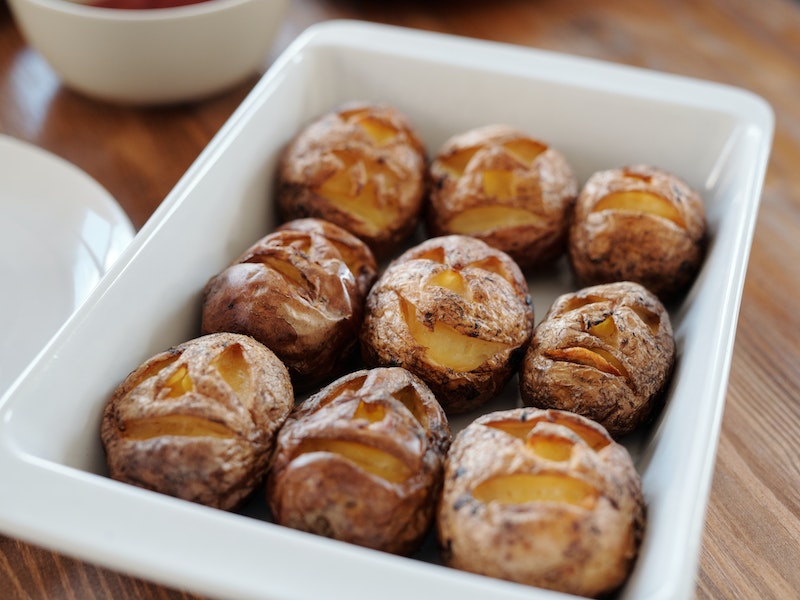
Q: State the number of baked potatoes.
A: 9